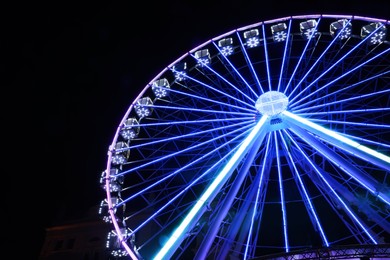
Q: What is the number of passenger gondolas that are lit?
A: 15